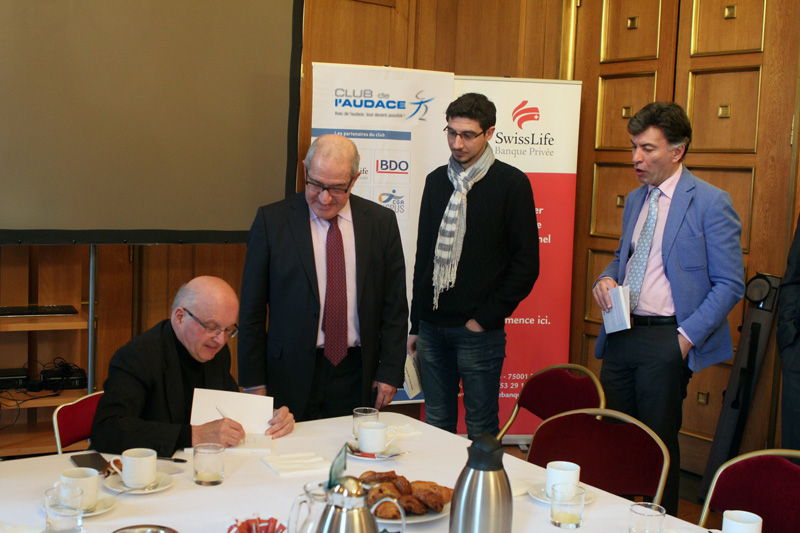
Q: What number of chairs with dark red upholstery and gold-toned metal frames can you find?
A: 4